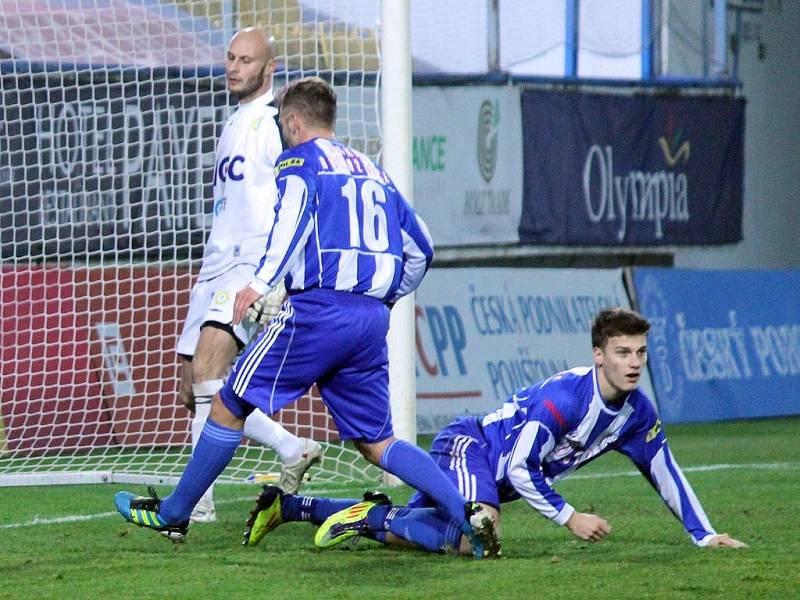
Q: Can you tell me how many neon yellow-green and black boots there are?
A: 2